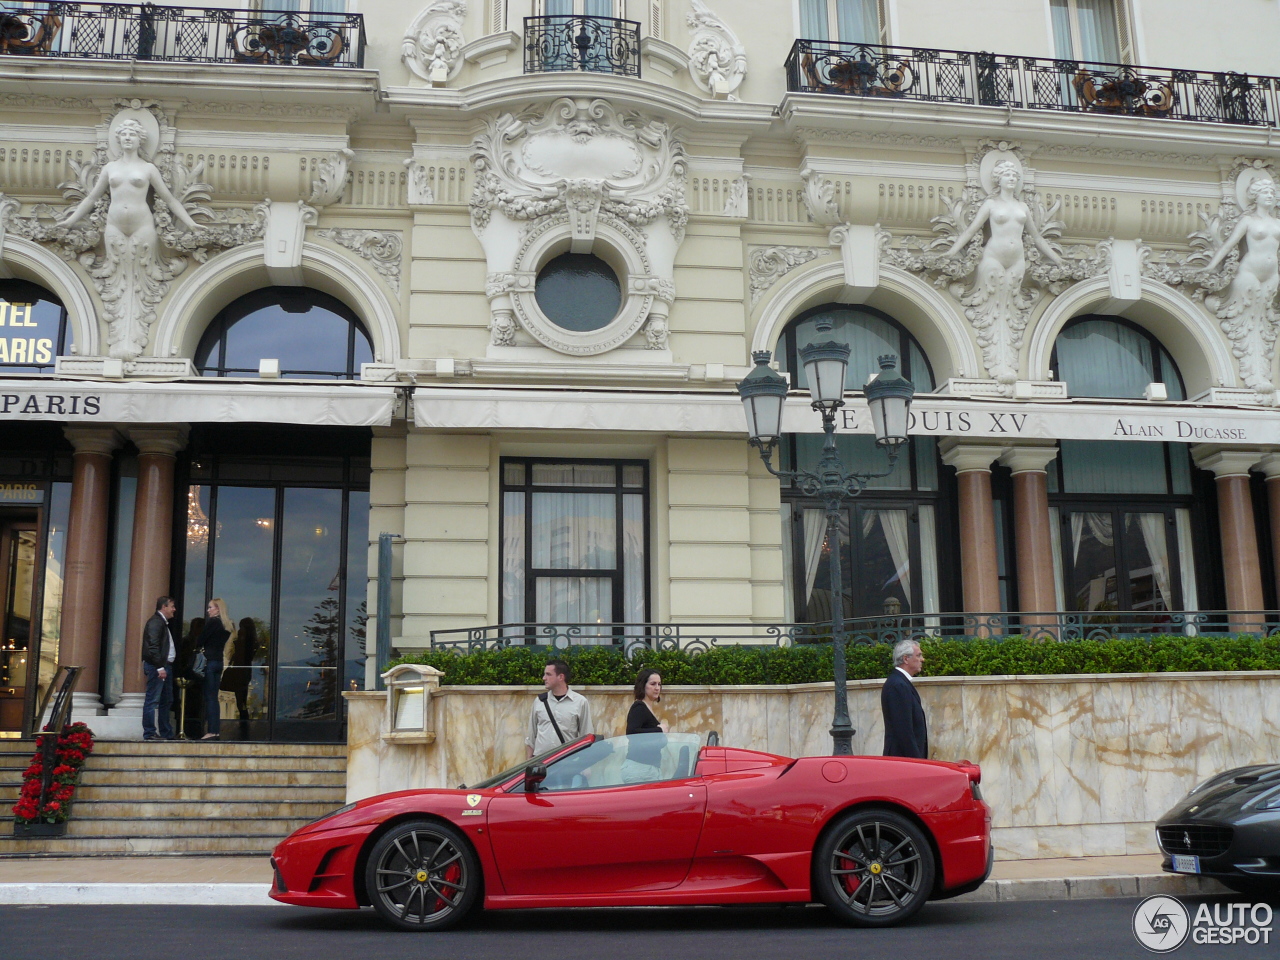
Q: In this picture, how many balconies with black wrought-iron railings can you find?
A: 3